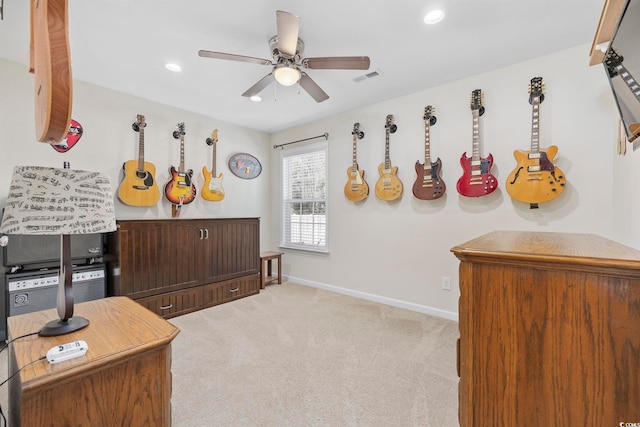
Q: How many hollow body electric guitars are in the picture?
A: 2